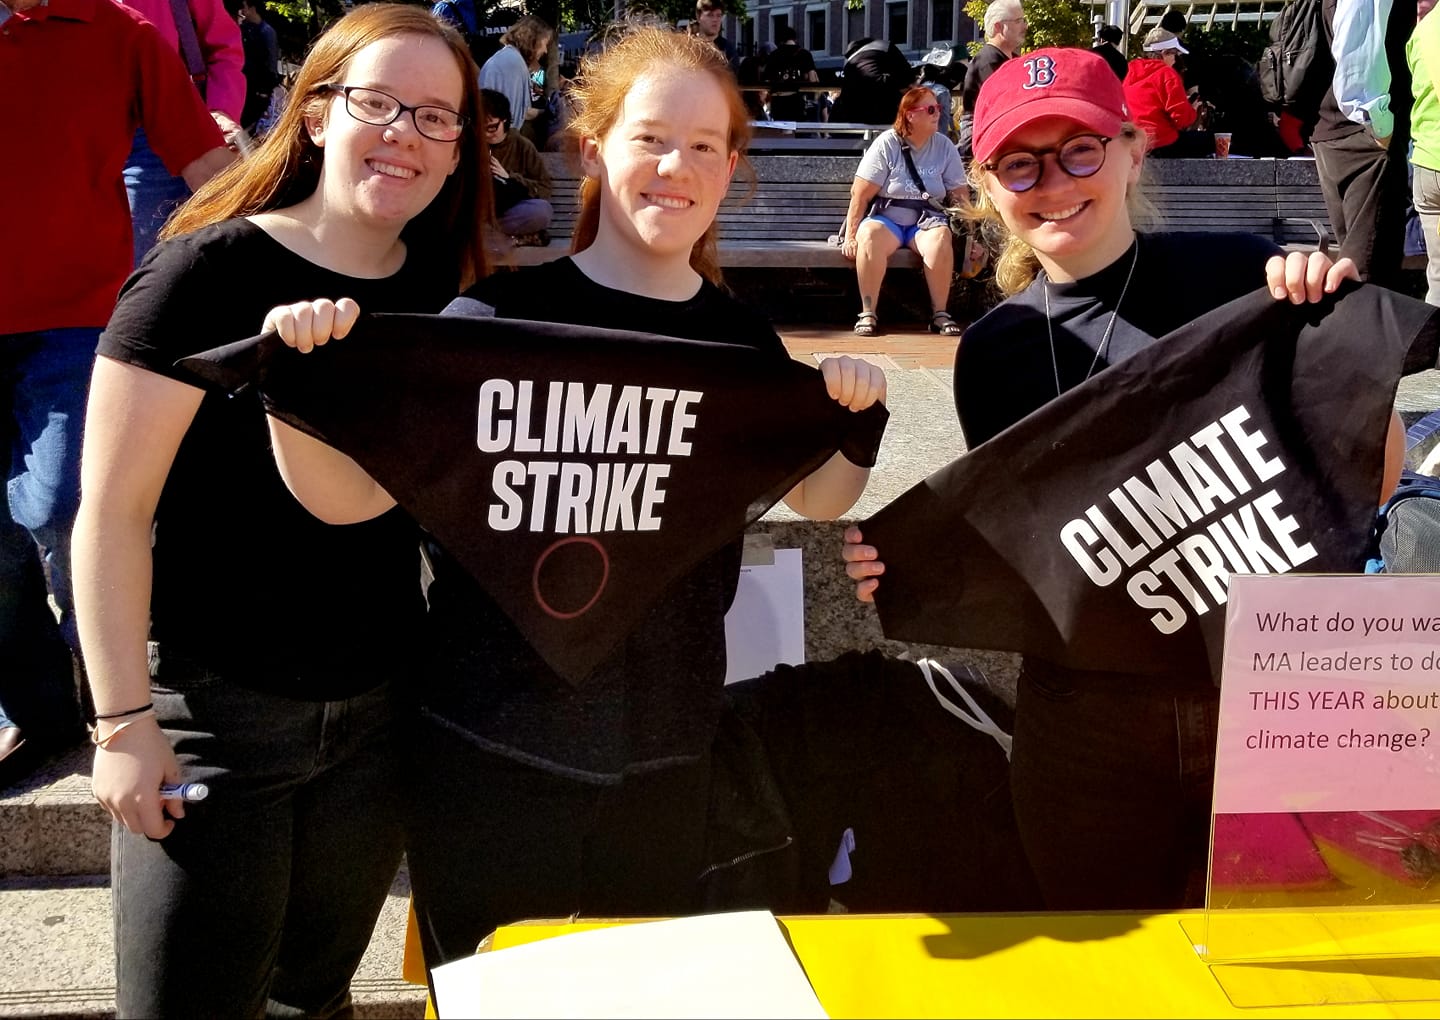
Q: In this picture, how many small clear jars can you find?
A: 0